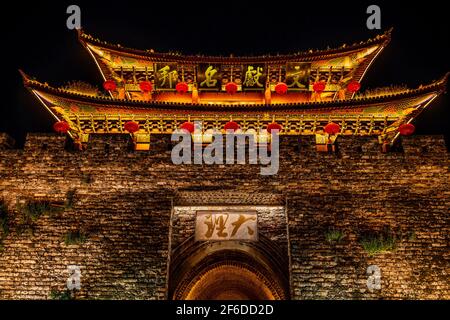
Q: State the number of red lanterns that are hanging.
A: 14